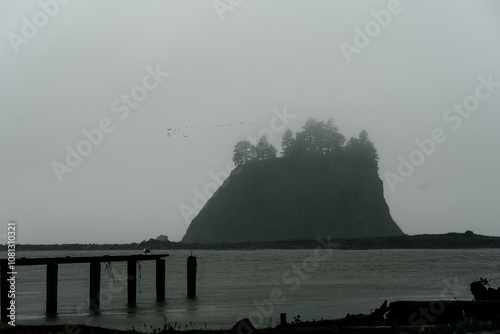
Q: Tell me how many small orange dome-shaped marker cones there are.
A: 0